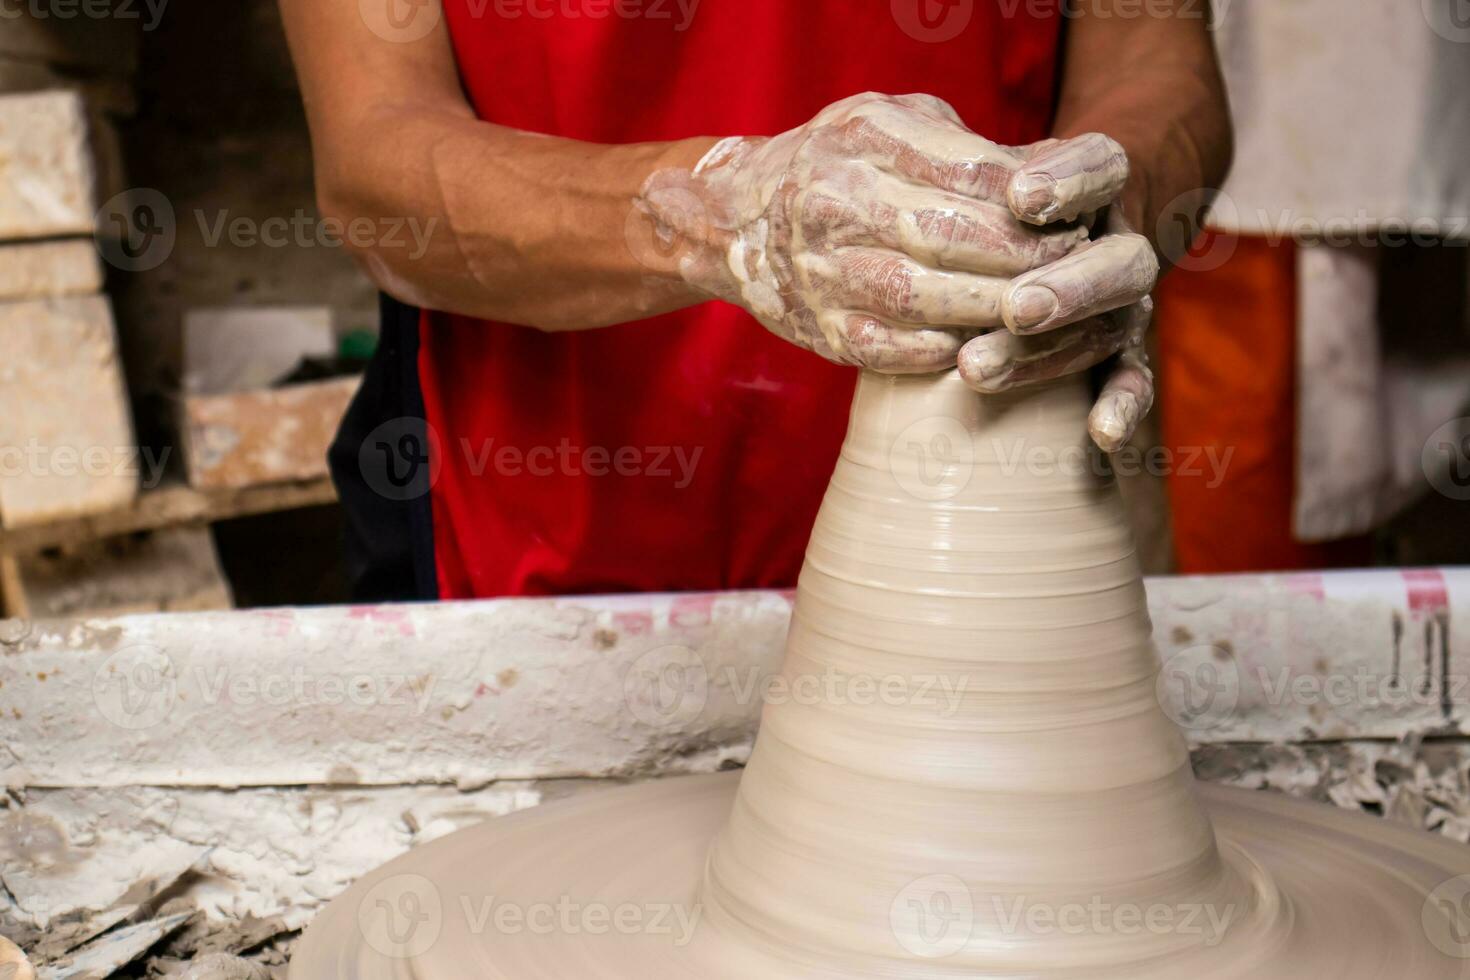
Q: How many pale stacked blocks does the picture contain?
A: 3